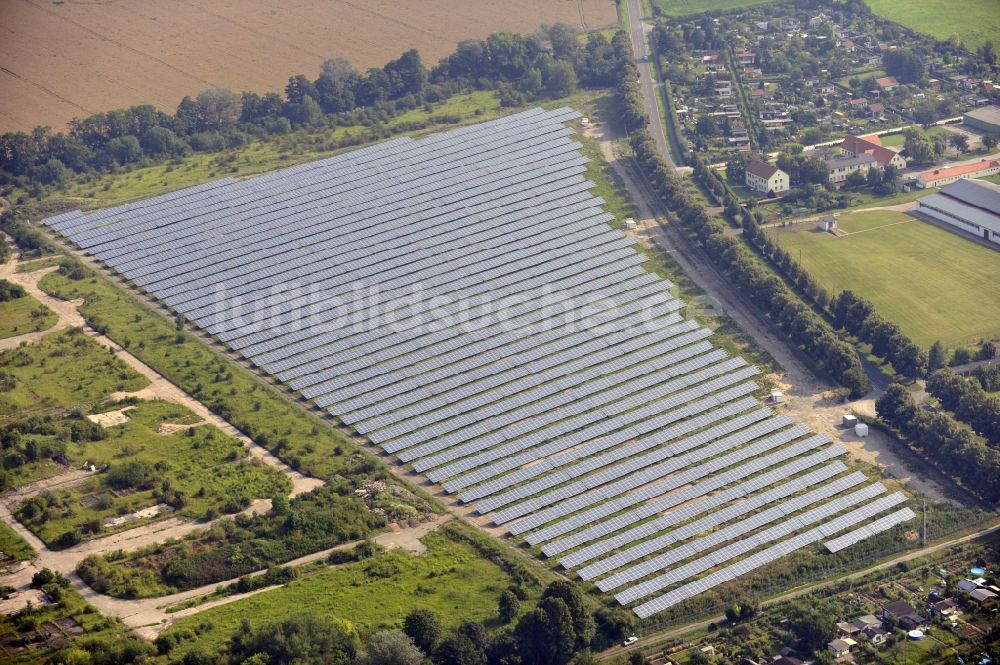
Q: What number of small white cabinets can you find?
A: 5